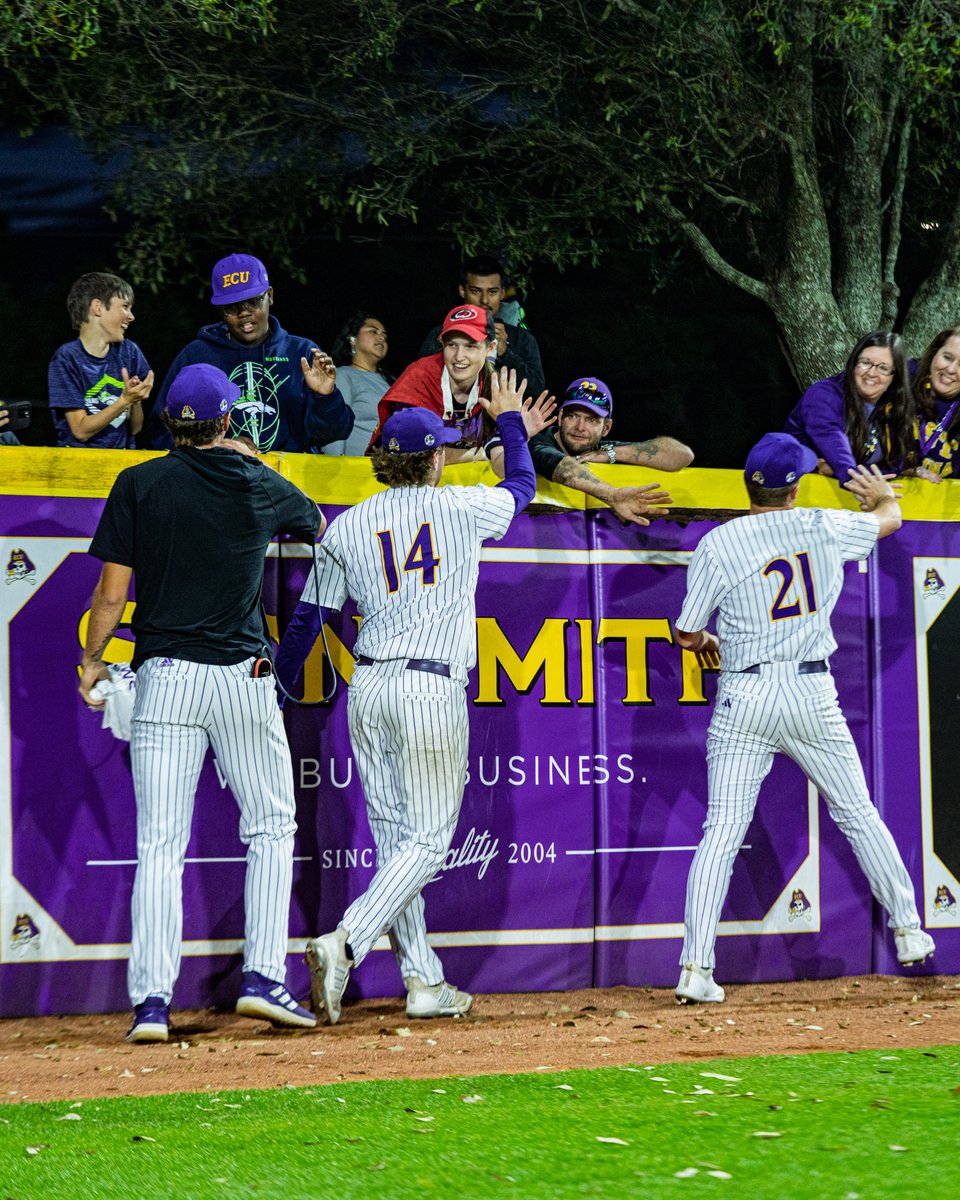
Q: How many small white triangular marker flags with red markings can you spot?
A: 0